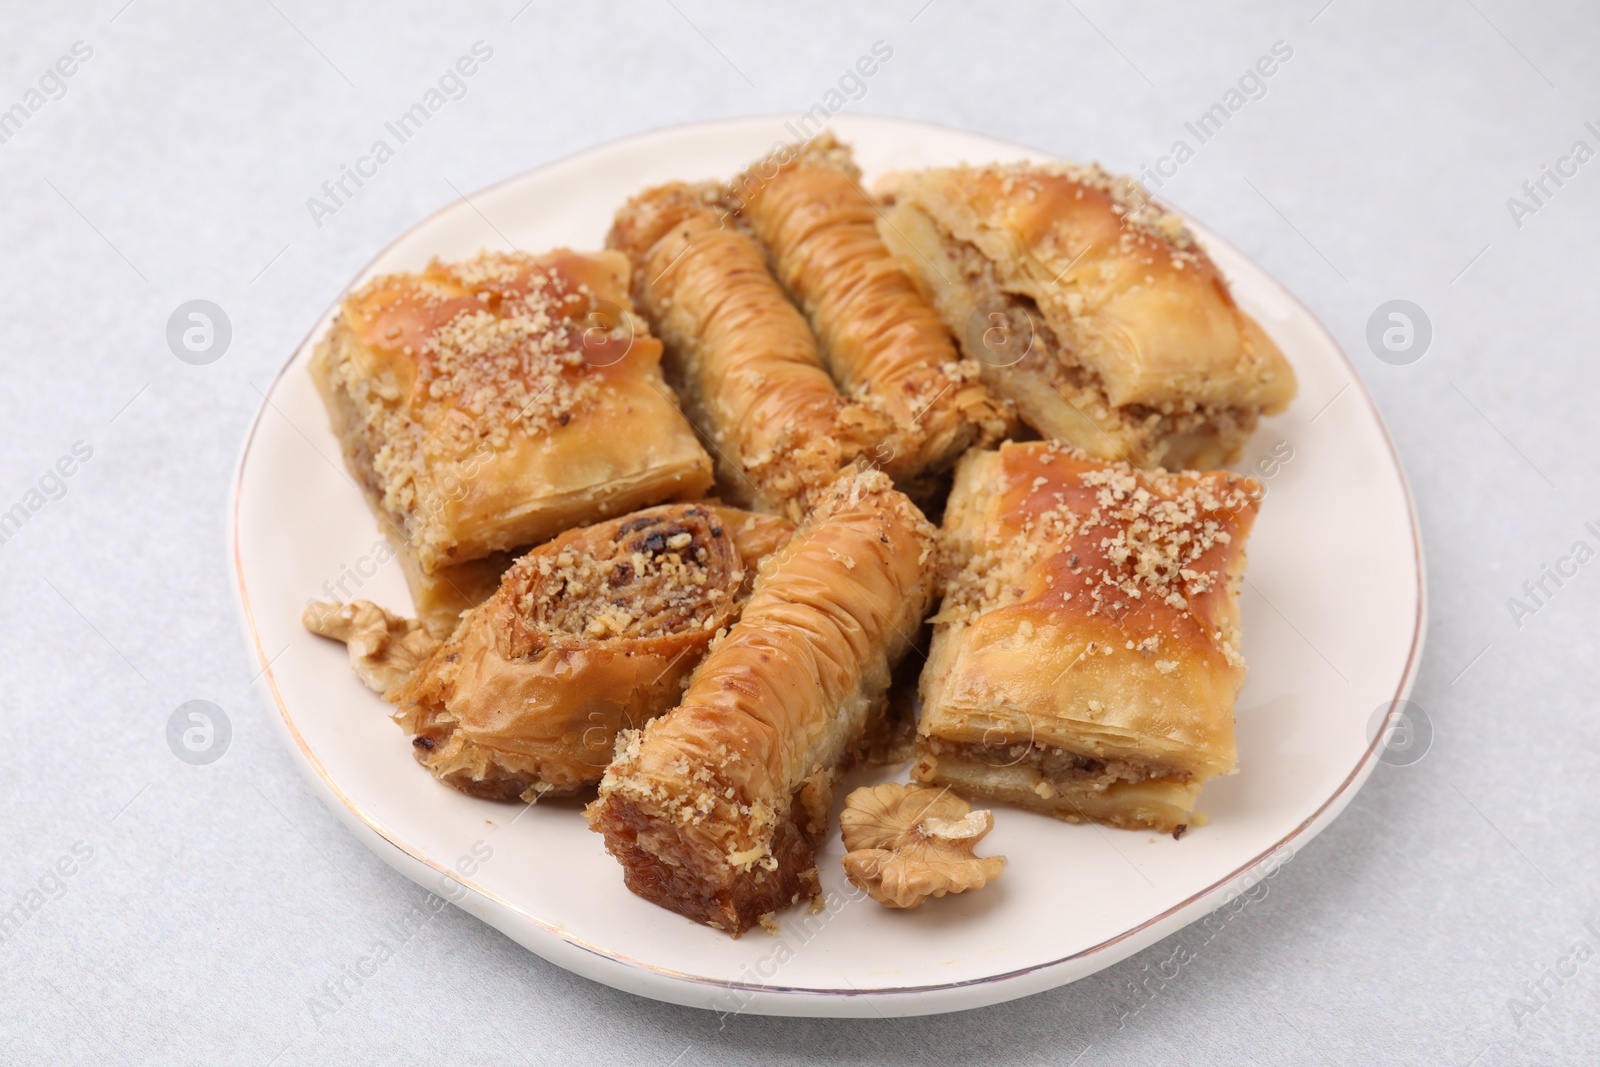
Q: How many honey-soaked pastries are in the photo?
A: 7